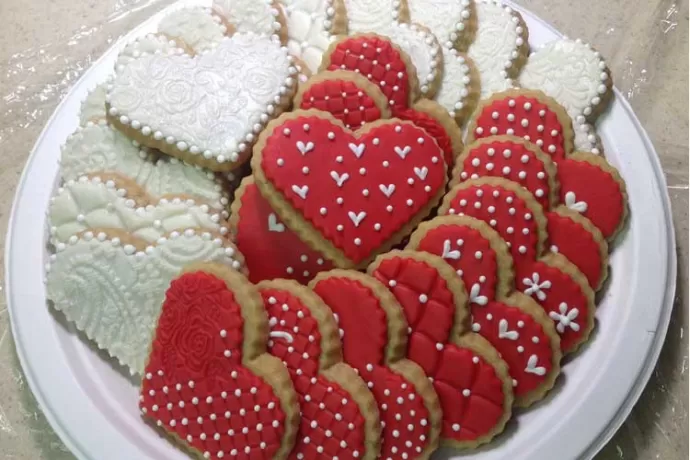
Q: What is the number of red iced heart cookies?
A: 12